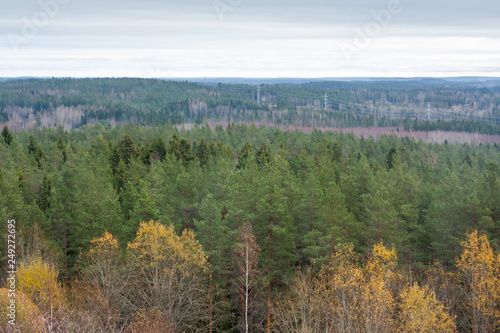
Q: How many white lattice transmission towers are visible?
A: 3